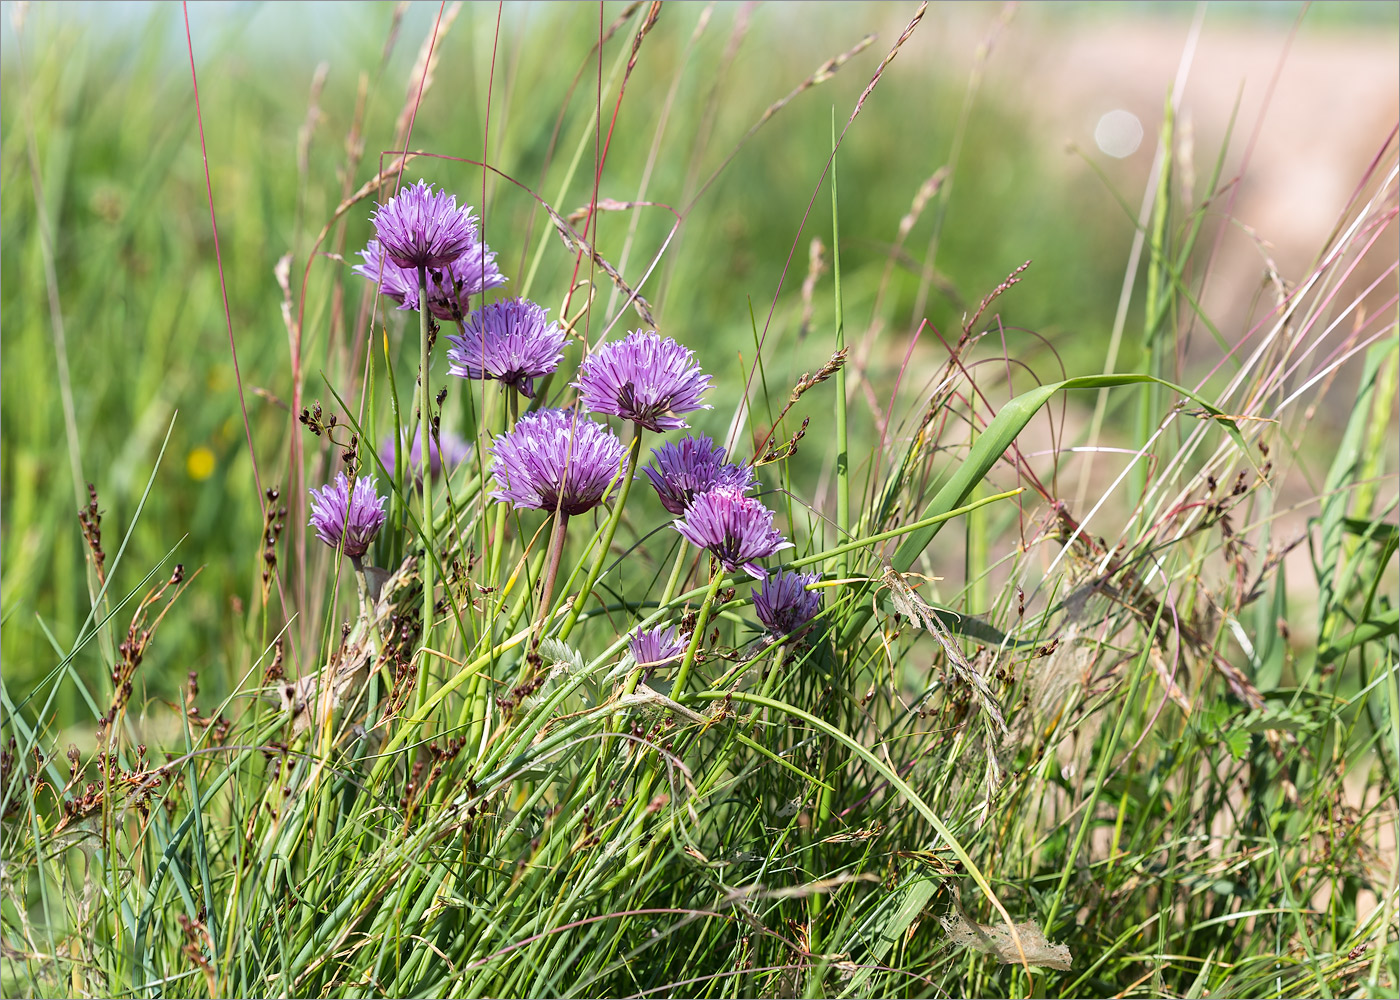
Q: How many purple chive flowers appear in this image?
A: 11